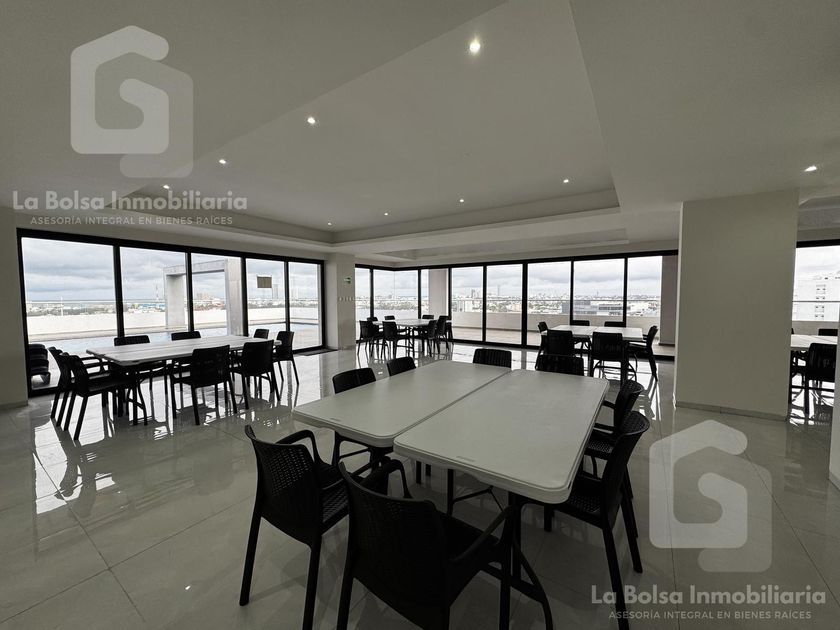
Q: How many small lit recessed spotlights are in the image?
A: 9